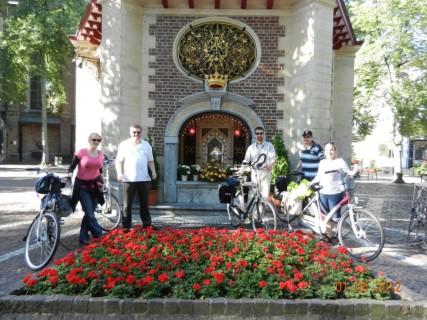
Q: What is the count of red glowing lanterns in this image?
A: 2